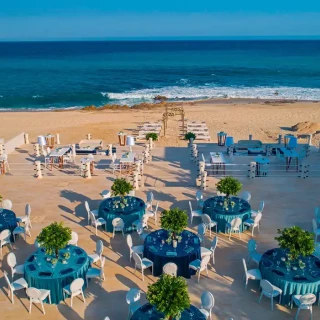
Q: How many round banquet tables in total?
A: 7